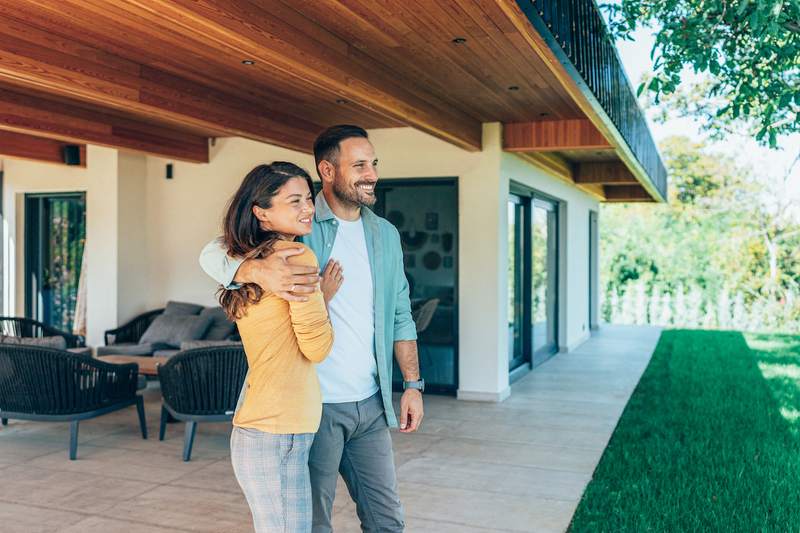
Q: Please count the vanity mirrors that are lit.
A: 0